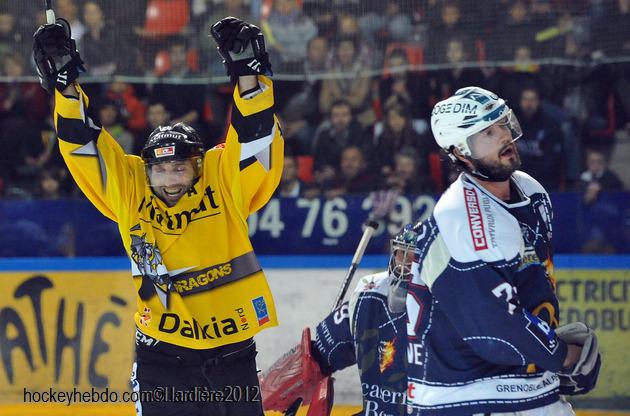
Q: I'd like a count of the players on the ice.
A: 3